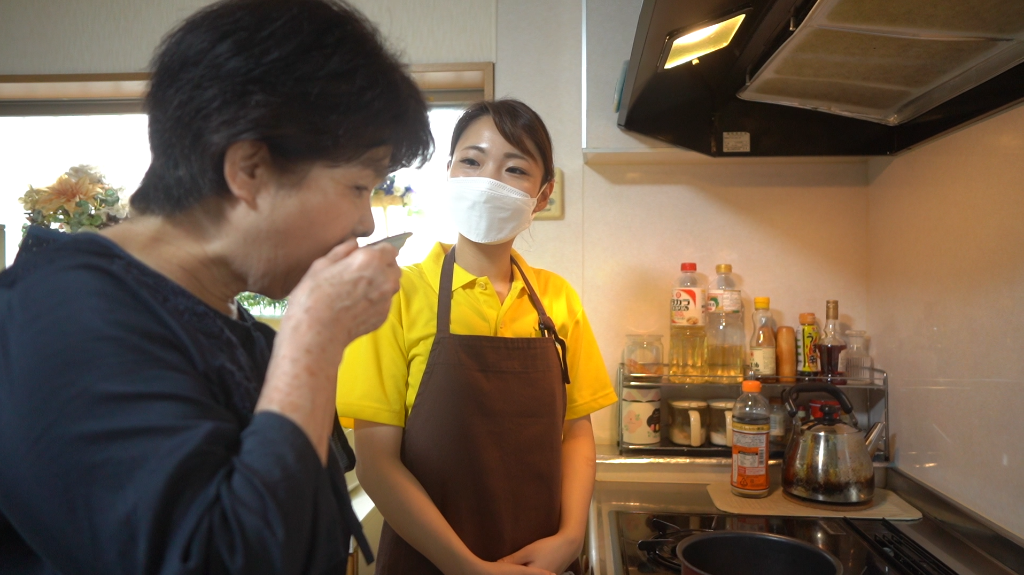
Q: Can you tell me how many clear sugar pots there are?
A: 2